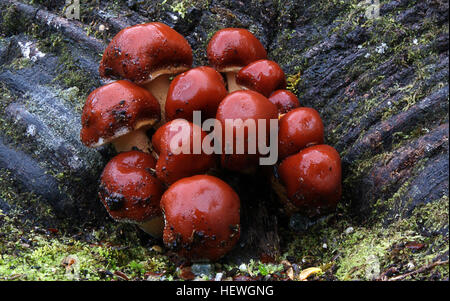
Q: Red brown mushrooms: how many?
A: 12